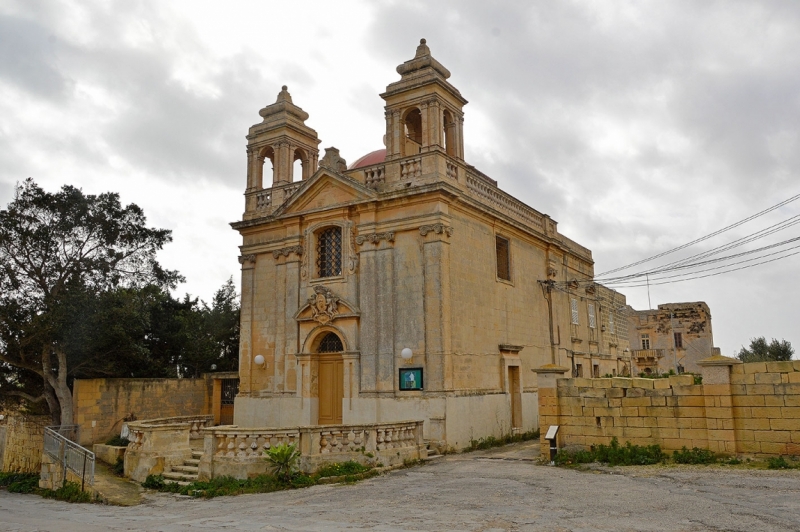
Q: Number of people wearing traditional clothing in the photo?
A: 0